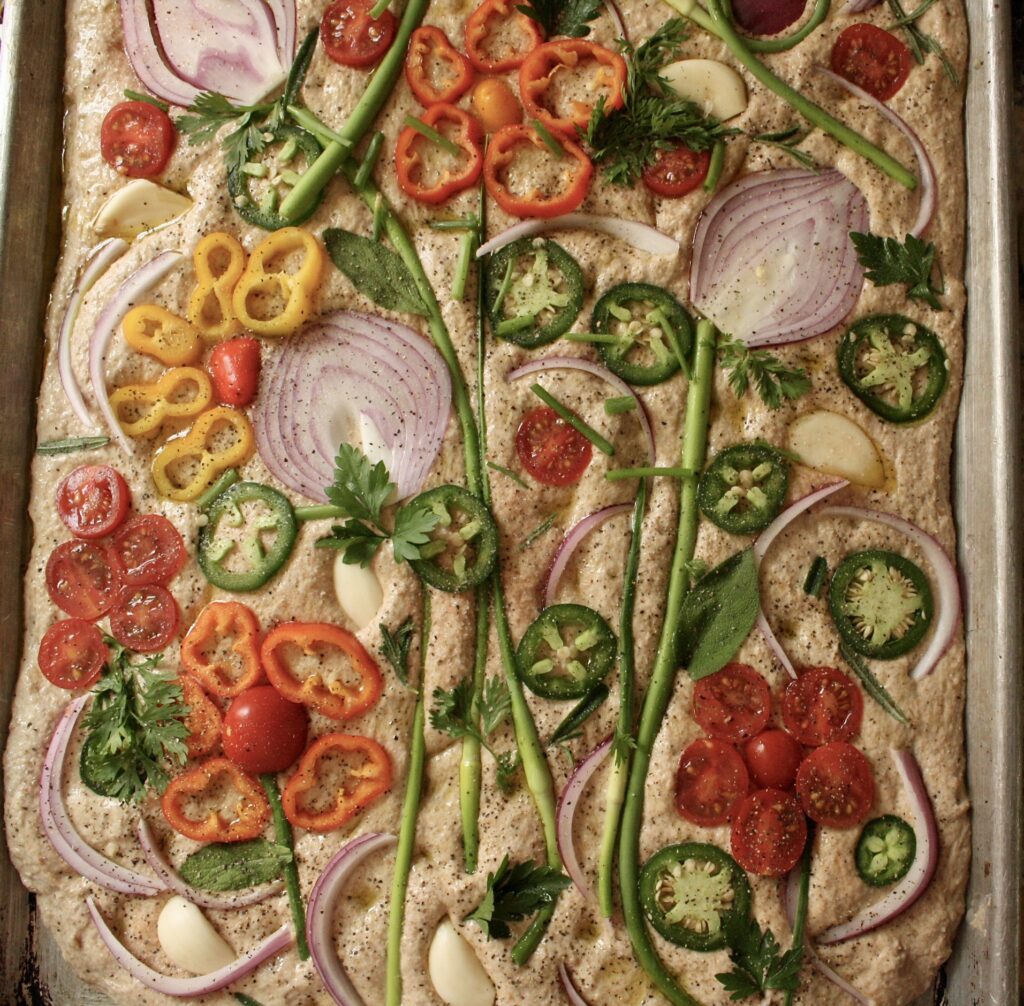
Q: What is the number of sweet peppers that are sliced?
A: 15